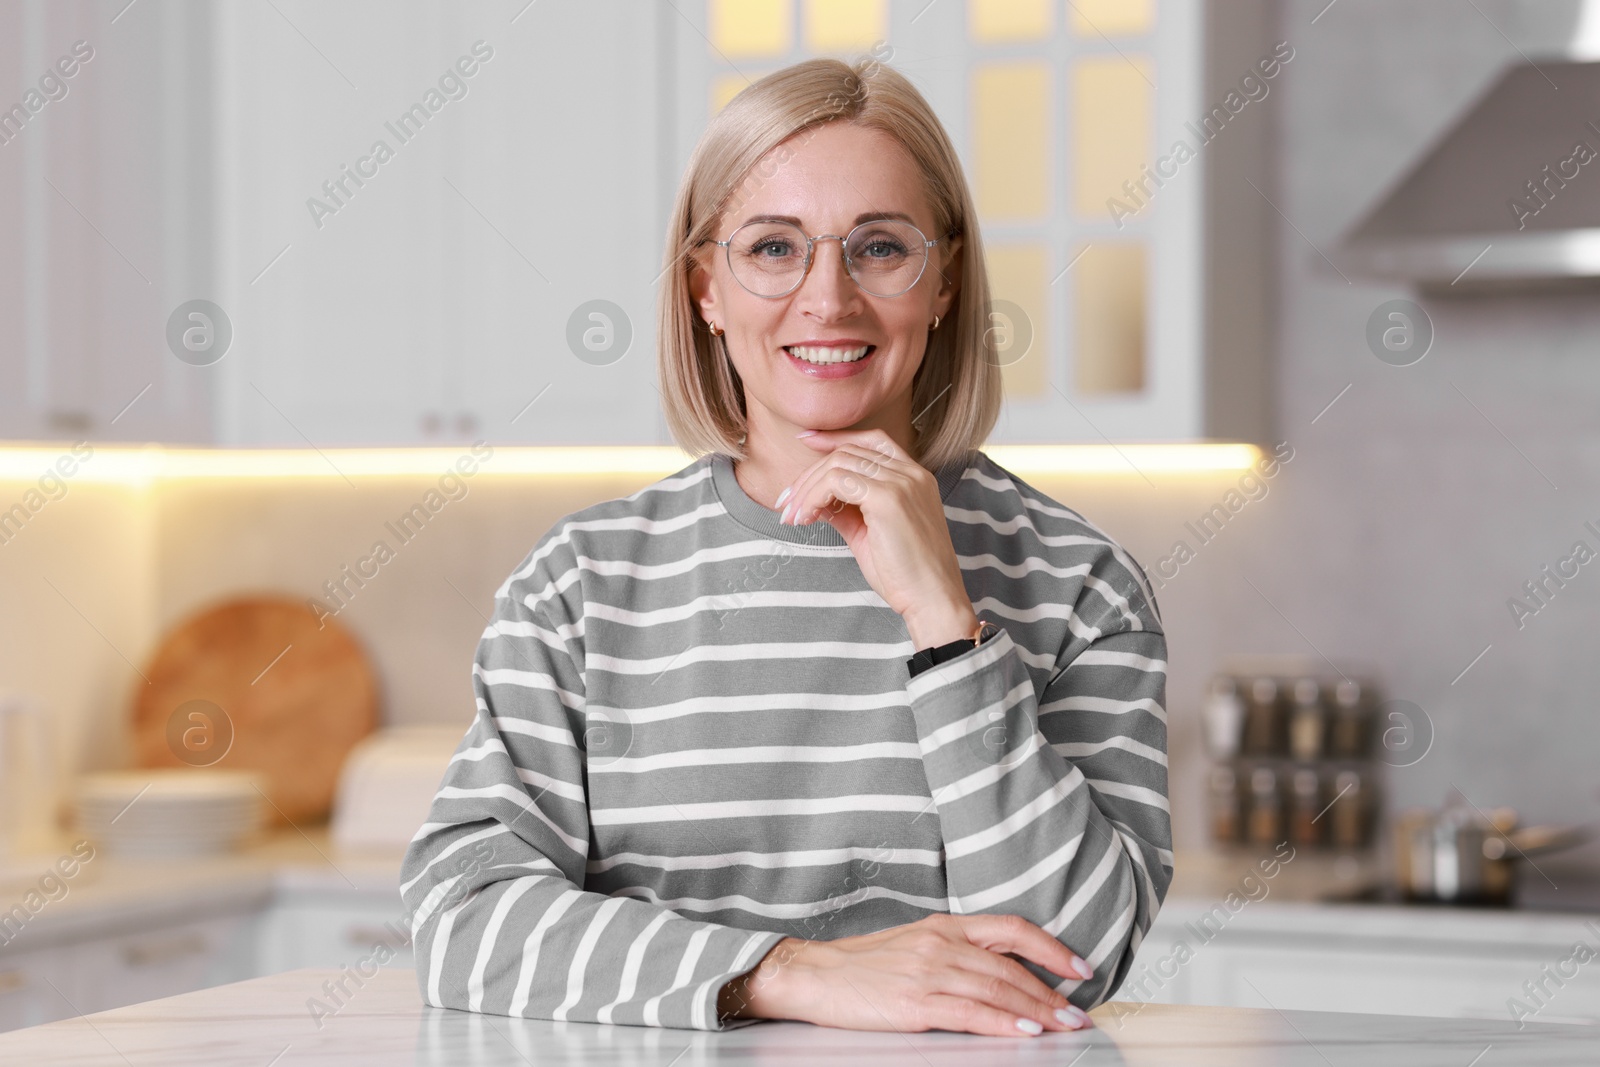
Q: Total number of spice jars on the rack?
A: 8